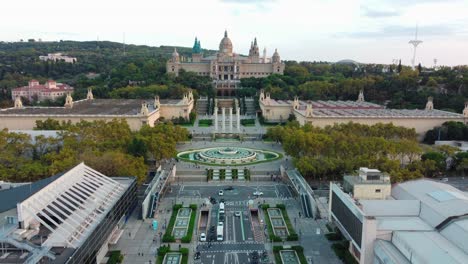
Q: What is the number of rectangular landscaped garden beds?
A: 4